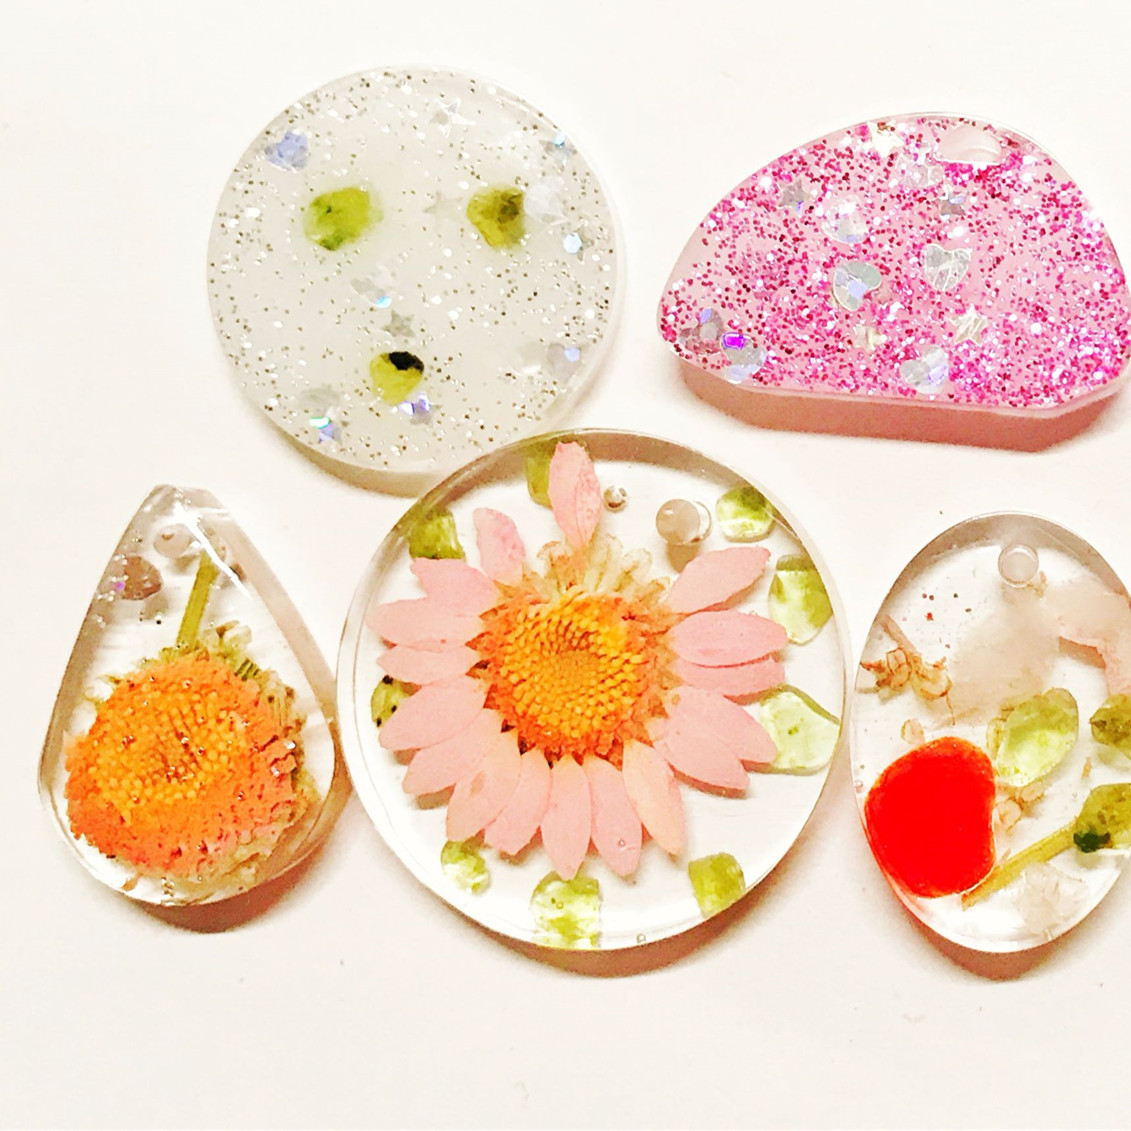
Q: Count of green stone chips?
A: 15